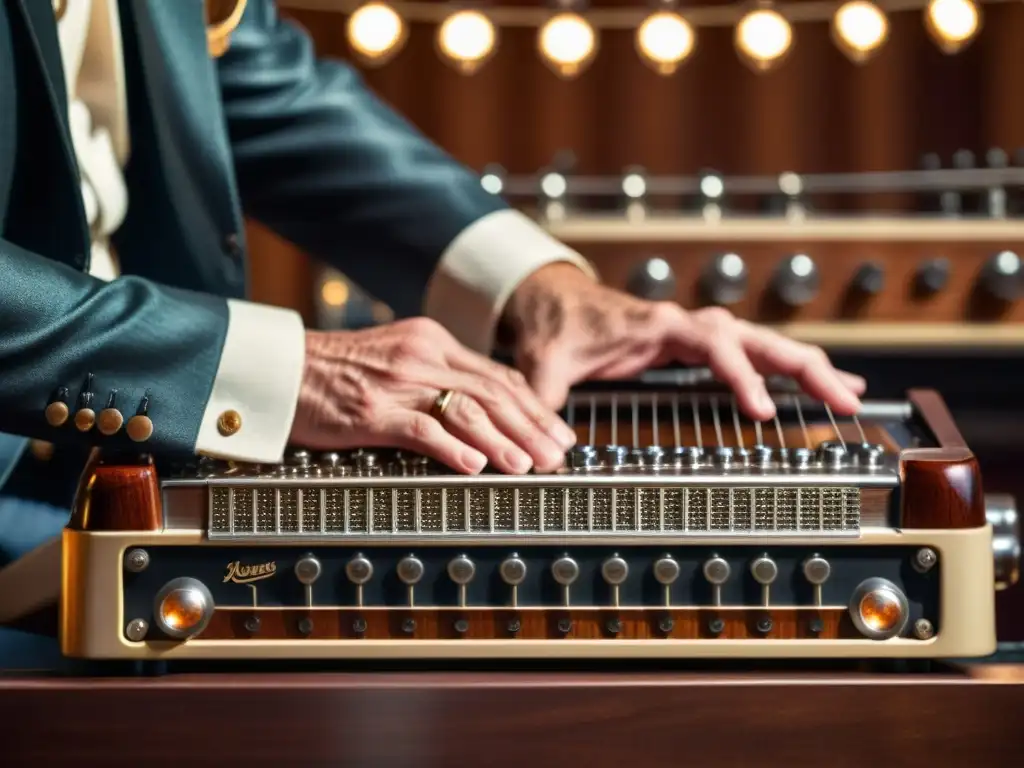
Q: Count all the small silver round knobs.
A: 11